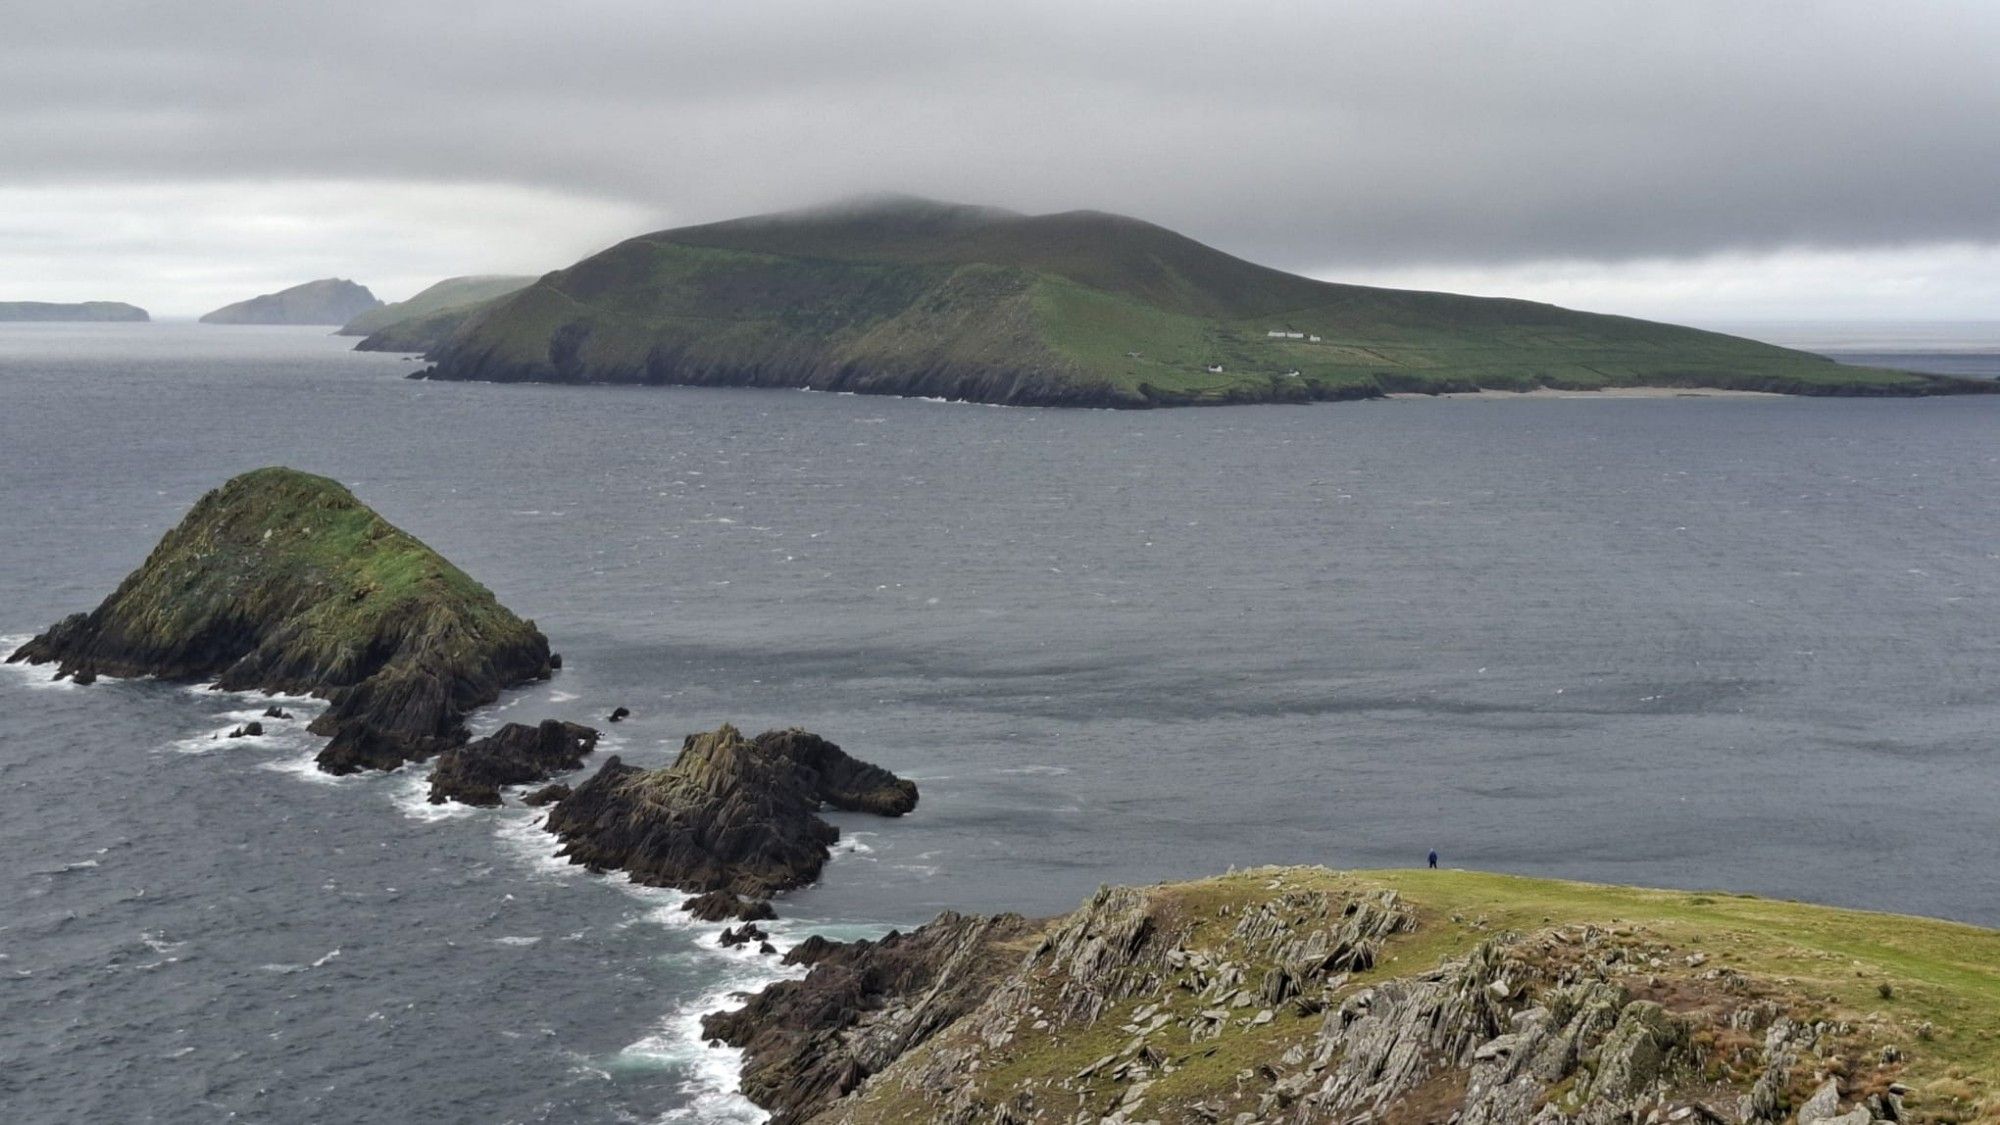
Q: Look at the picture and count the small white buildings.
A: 5